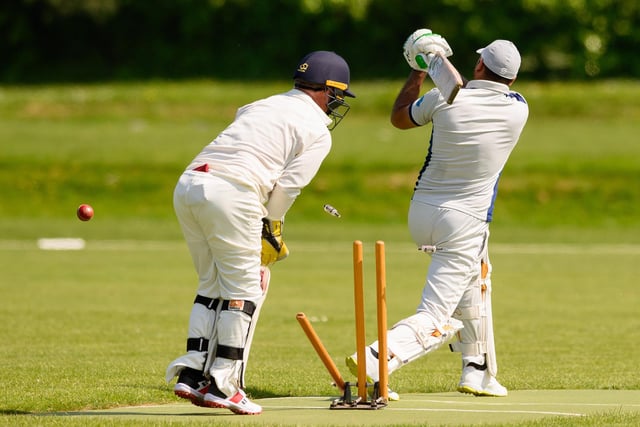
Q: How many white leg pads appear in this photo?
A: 4